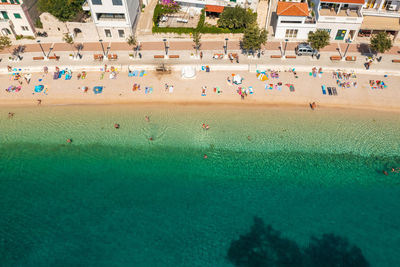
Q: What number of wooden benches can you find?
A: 13